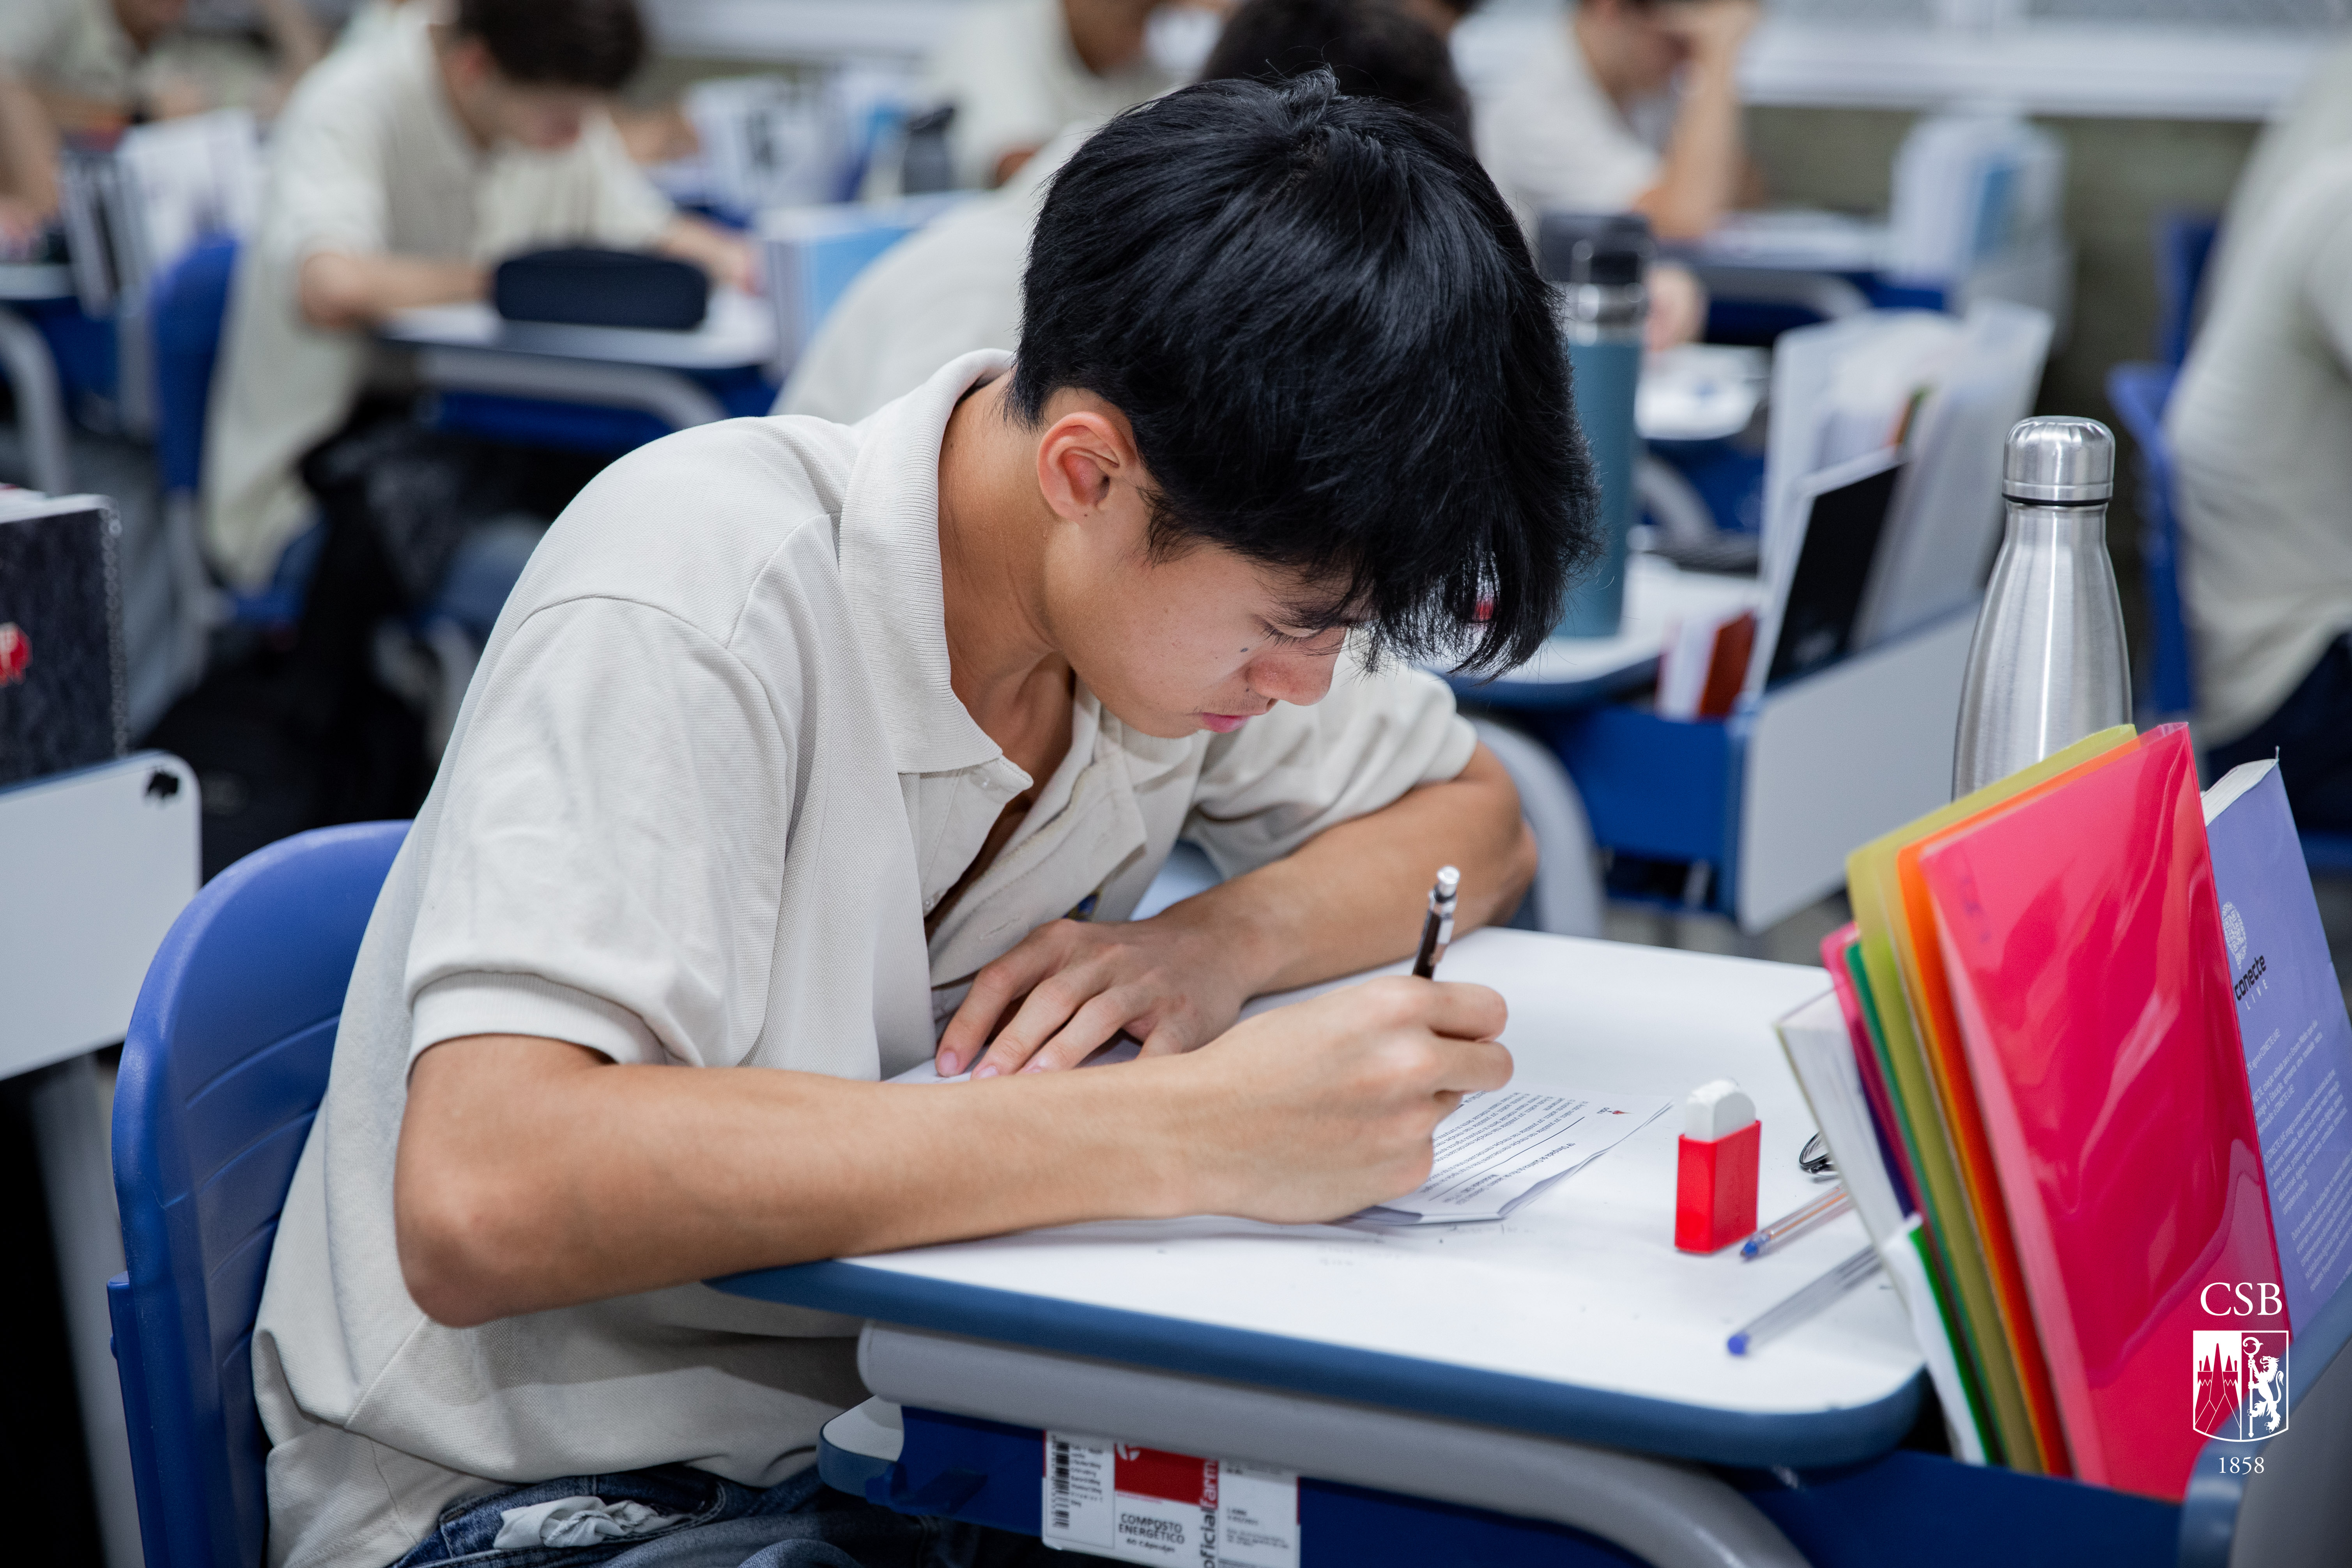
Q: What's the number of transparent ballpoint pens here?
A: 2